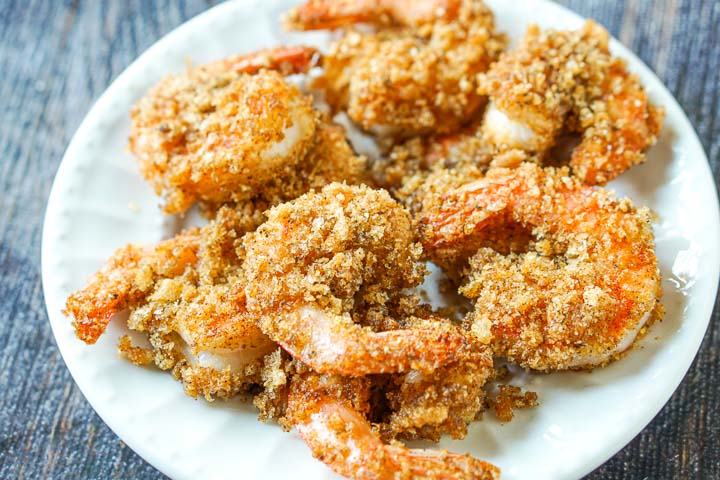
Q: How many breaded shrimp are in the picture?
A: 7